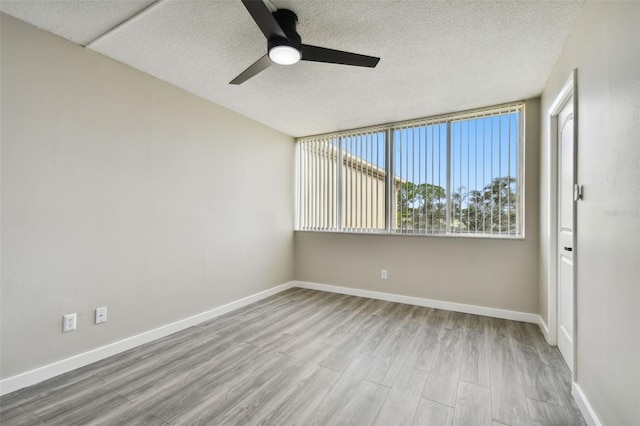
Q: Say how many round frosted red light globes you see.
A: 0